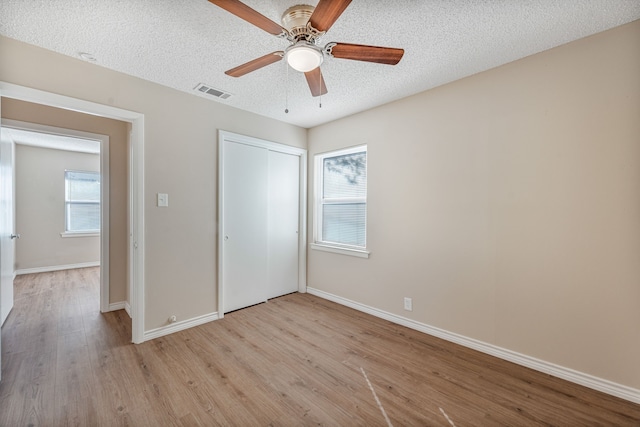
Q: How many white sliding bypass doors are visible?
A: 2